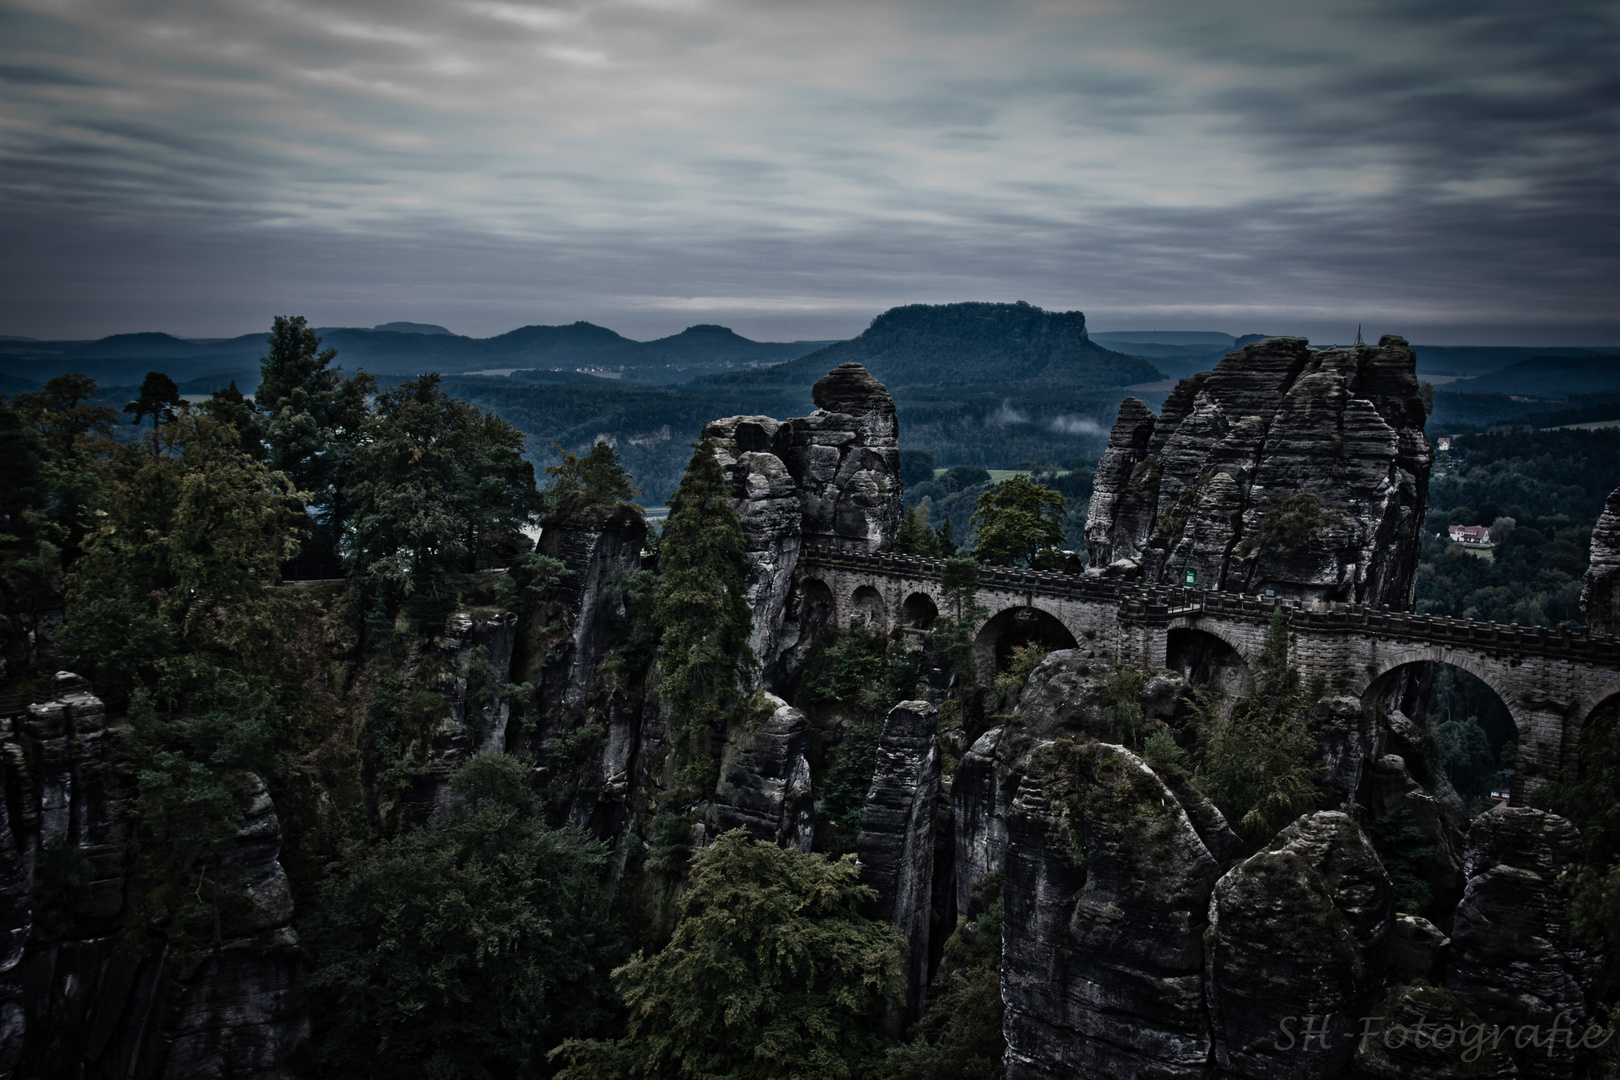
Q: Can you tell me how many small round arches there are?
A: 3